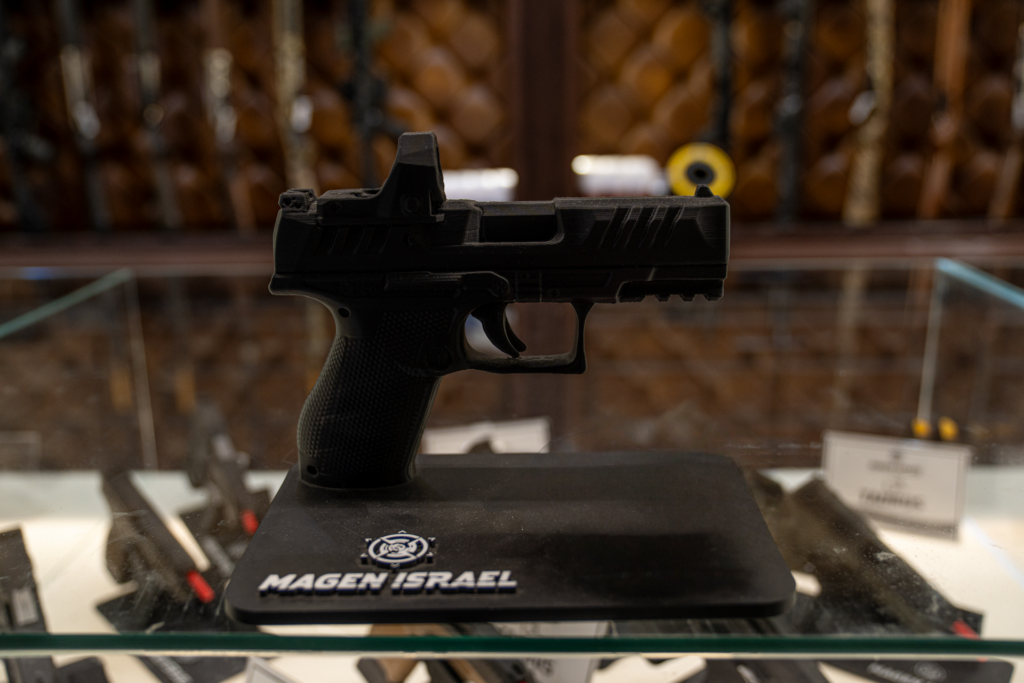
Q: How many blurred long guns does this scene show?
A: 11